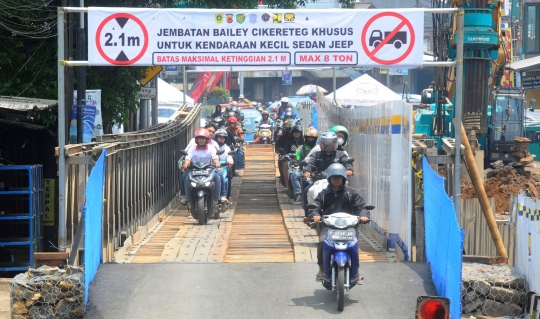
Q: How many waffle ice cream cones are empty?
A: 0